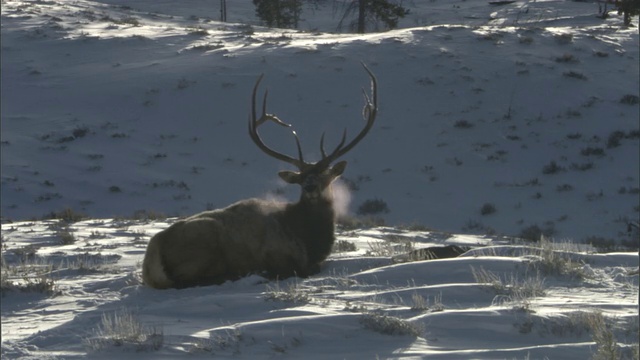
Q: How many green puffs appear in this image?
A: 0